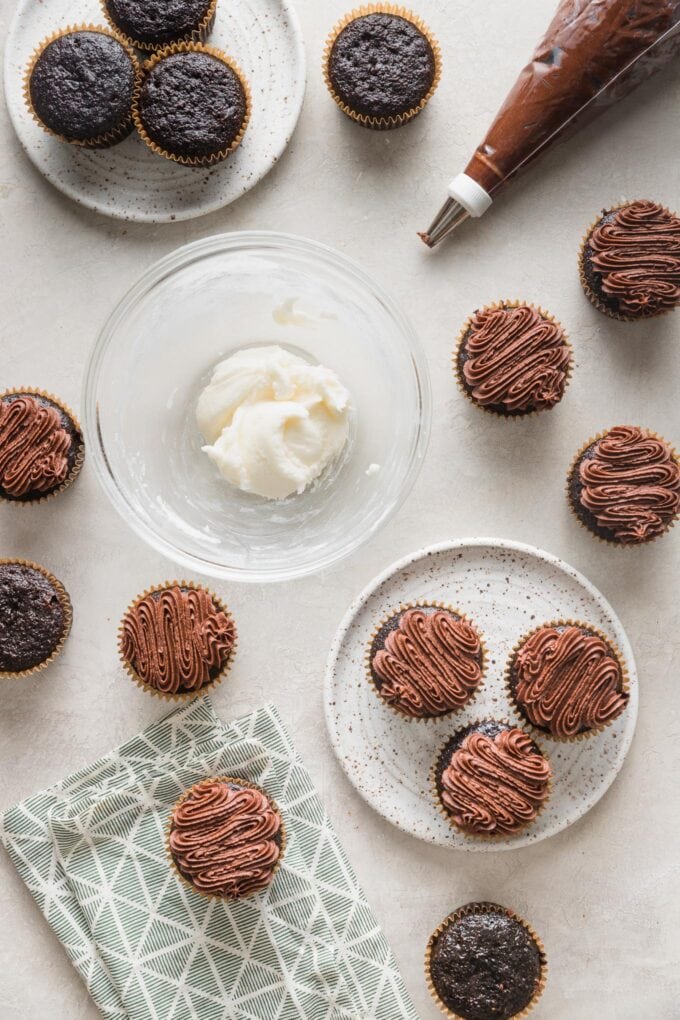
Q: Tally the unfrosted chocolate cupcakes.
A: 6